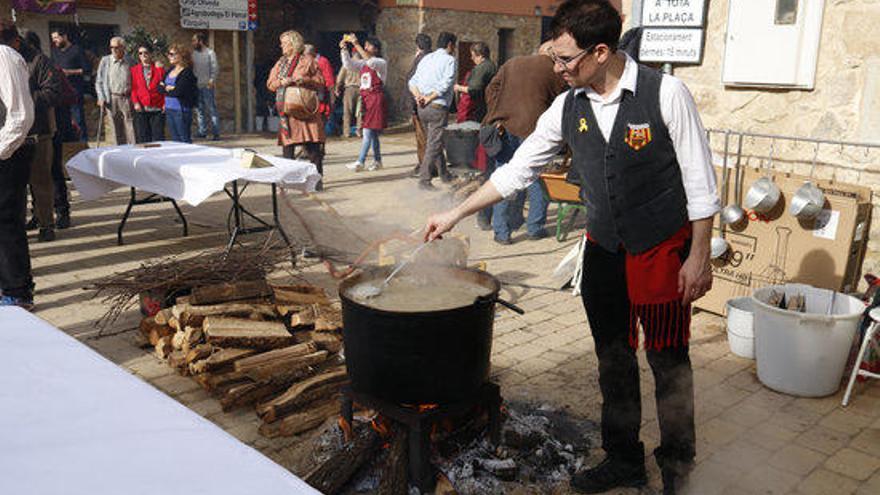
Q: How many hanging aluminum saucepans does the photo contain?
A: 2